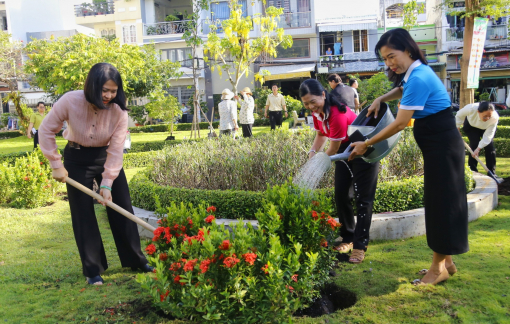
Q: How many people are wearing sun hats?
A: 2